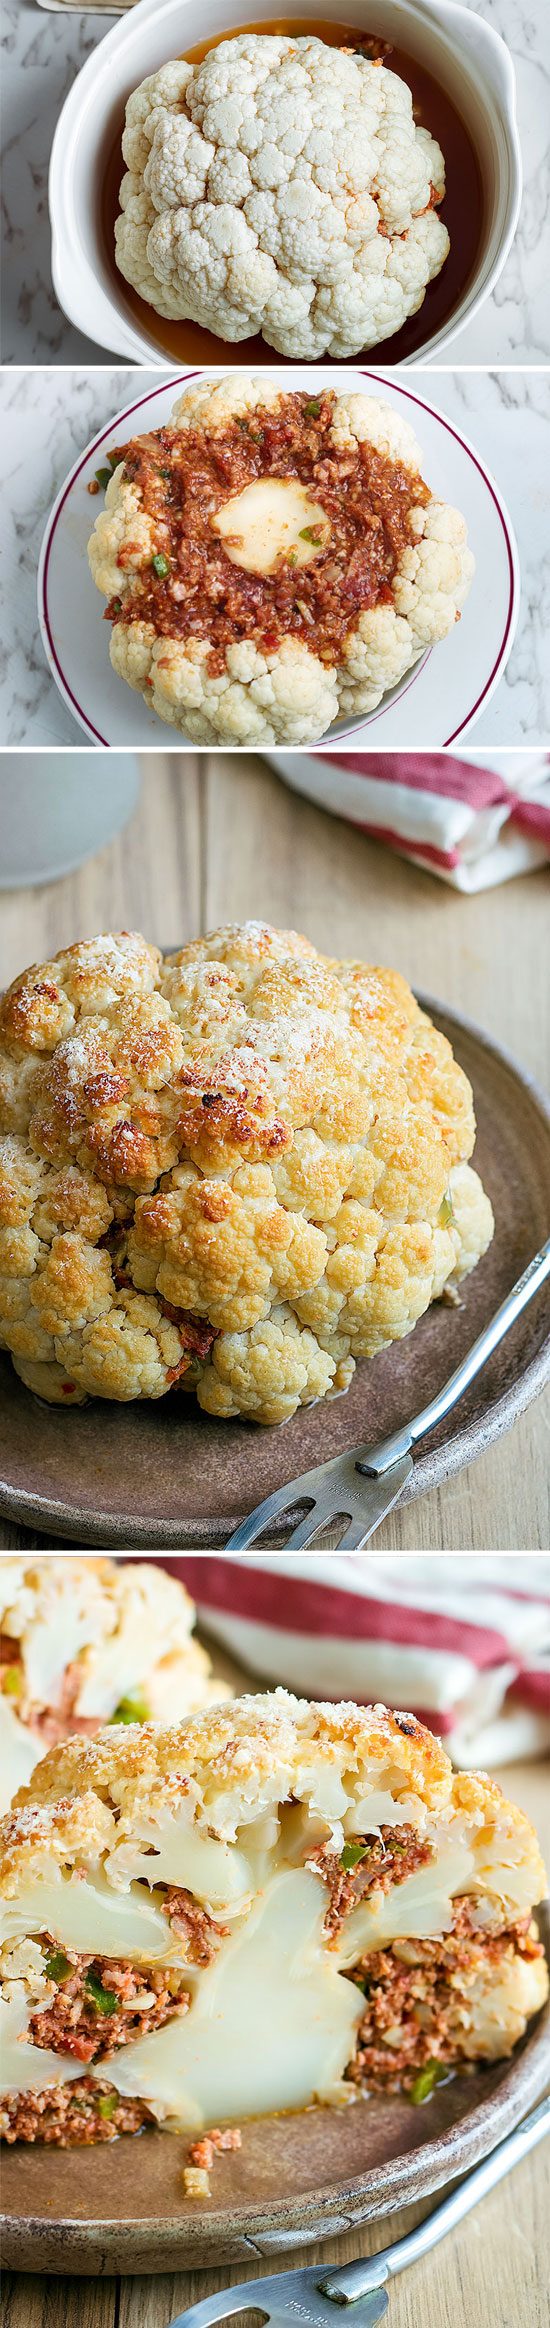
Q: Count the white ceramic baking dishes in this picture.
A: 1